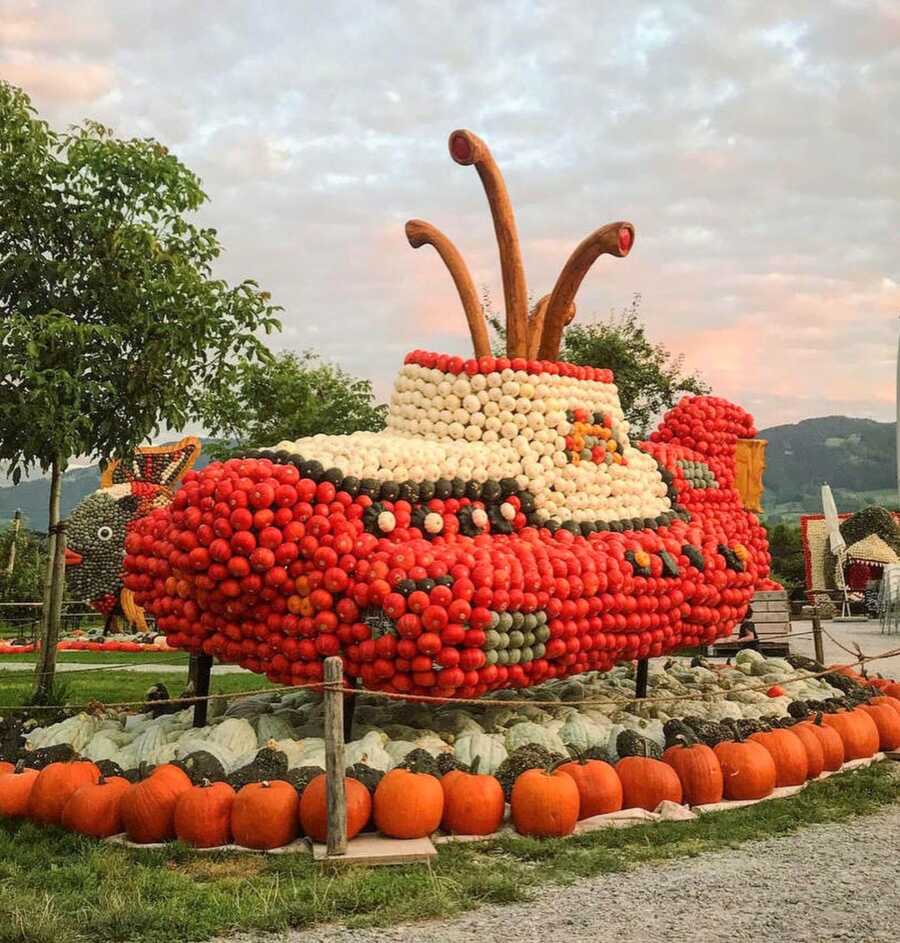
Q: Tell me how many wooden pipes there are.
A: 4